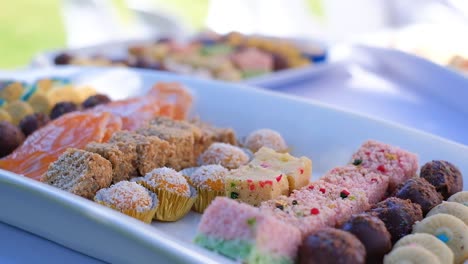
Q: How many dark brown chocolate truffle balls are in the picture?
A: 9